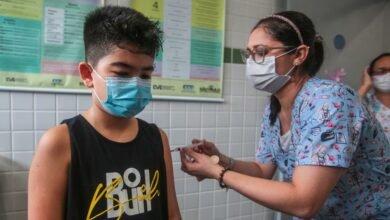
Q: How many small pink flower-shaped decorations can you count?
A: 1